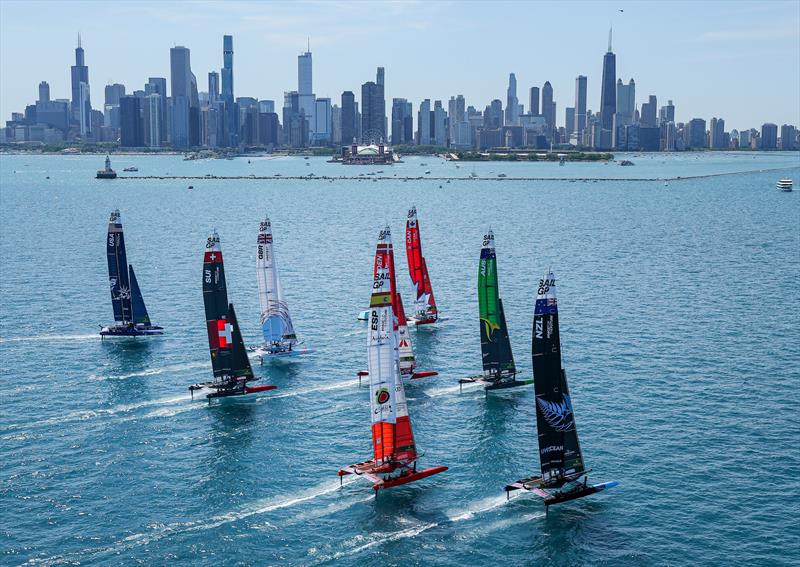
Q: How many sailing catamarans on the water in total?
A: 8